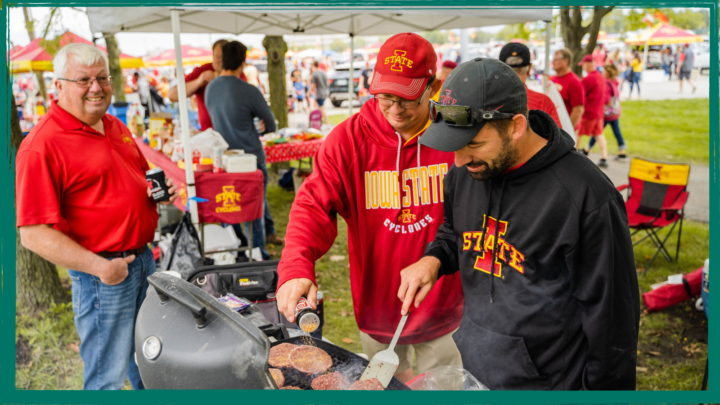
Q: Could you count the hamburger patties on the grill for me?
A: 6